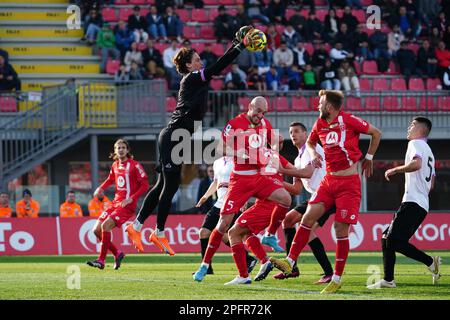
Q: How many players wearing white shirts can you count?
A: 3